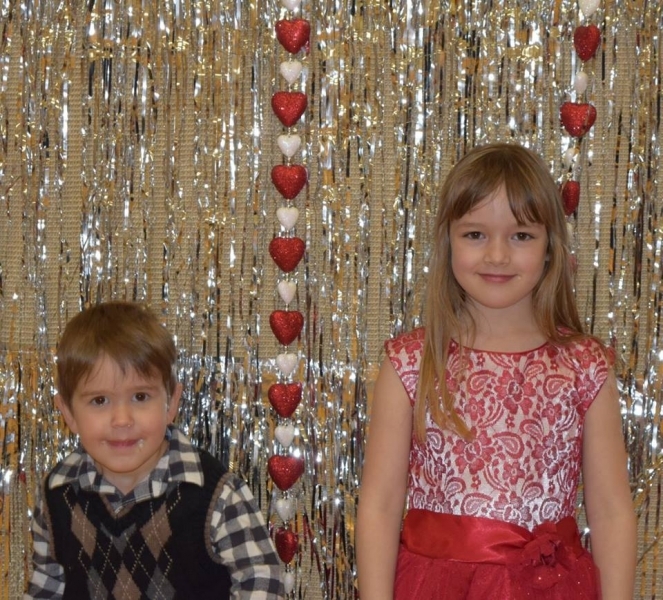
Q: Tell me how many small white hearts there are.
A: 13